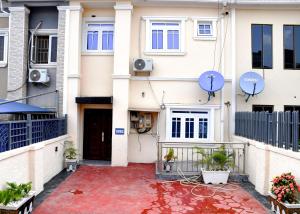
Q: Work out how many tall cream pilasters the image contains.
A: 2